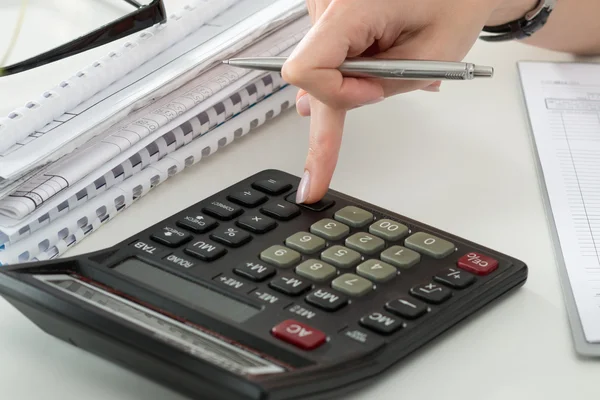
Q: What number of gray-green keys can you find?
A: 12